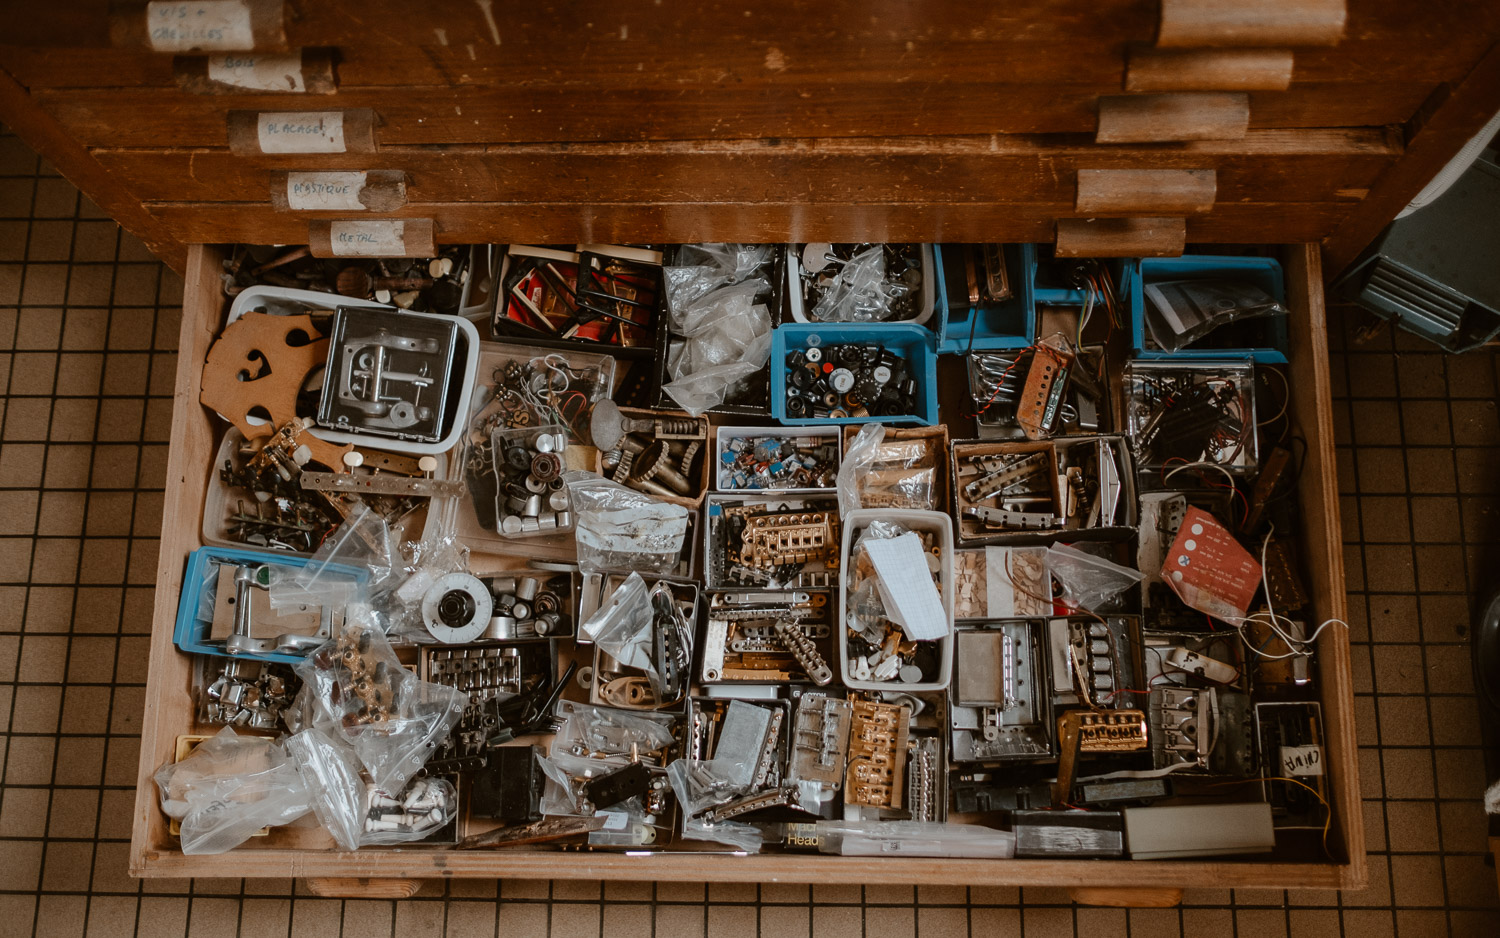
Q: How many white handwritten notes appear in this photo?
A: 6